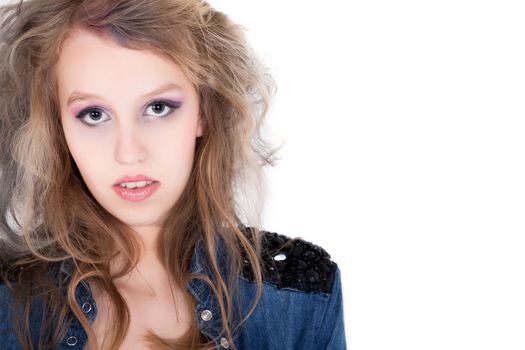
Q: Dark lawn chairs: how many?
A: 0